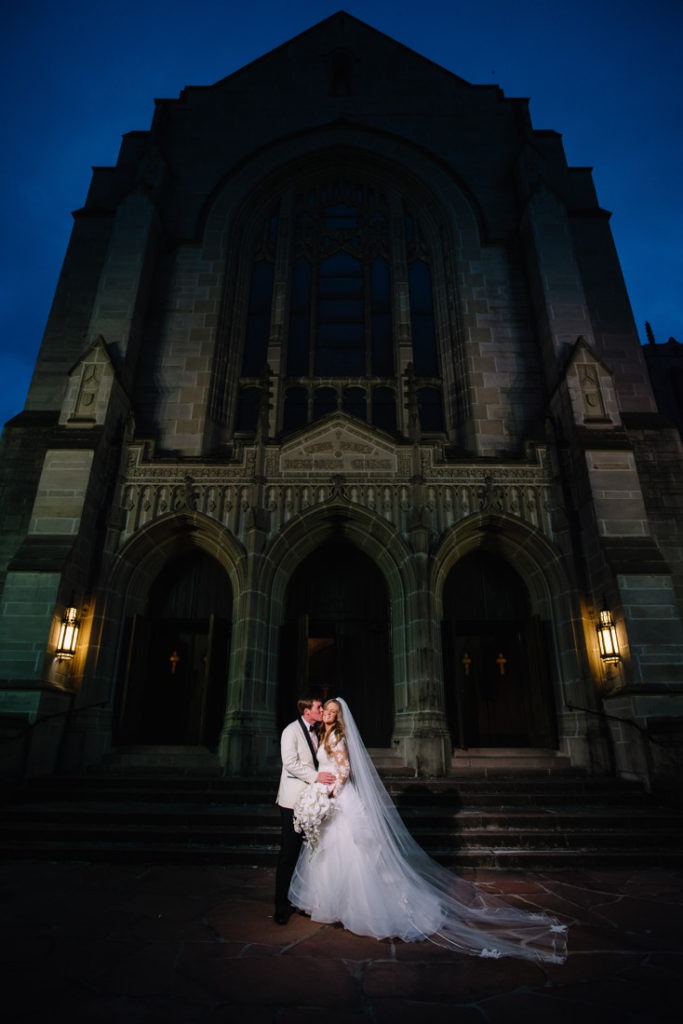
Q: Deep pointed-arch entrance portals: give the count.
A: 3